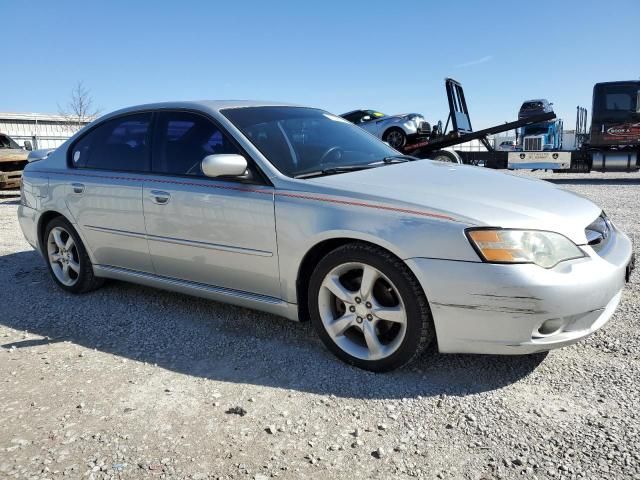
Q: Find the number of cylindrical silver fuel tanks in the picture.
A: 1